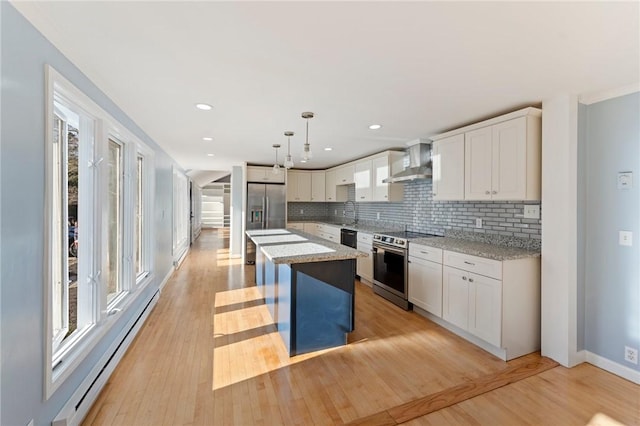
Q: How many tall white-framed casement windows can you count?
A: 3